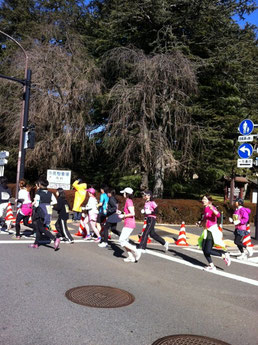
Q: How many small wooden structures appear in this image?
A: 1